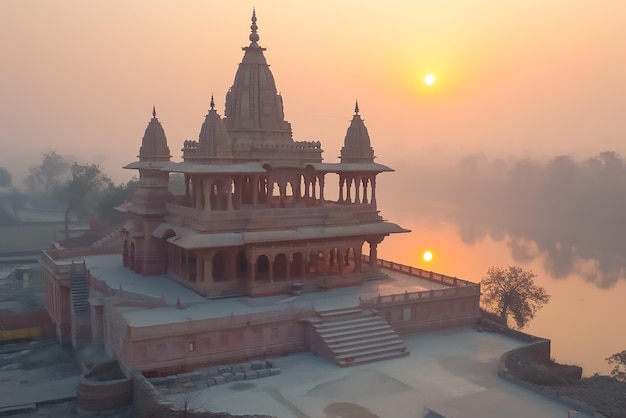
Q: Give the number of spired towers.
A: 4